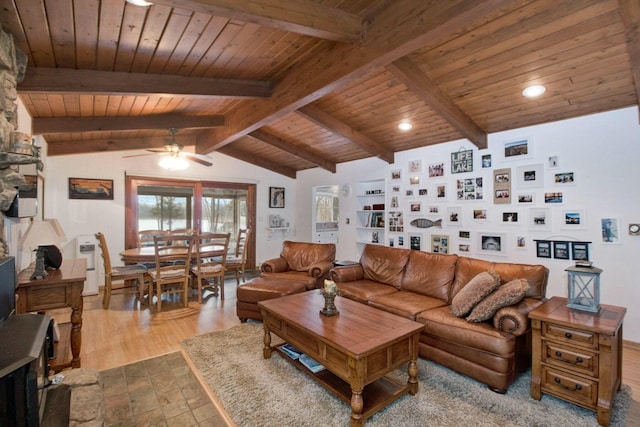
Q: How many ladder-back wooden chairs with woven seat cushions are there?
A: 6